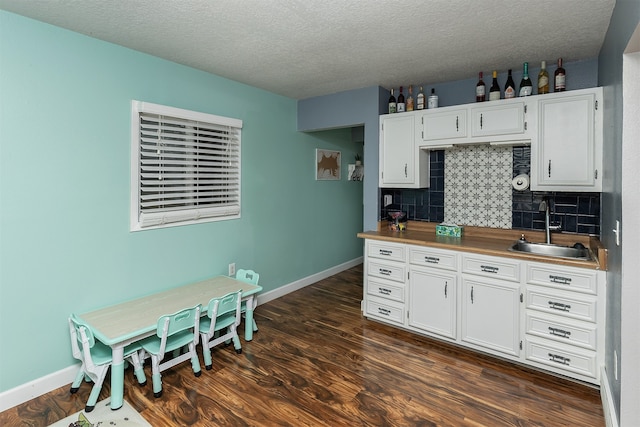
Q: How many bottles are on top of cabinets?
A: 11